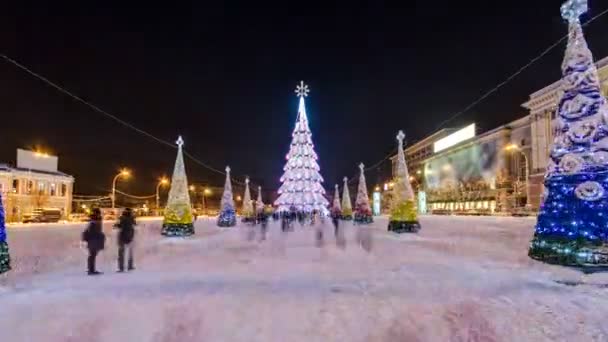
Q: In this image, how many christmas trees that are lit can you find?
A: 11